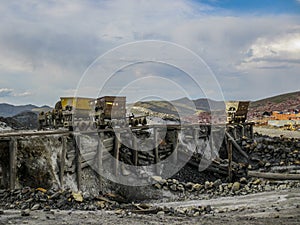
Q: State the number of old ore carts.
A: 3